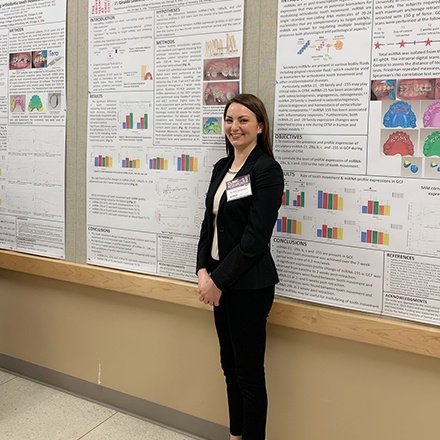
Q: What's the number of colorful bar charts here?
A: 11